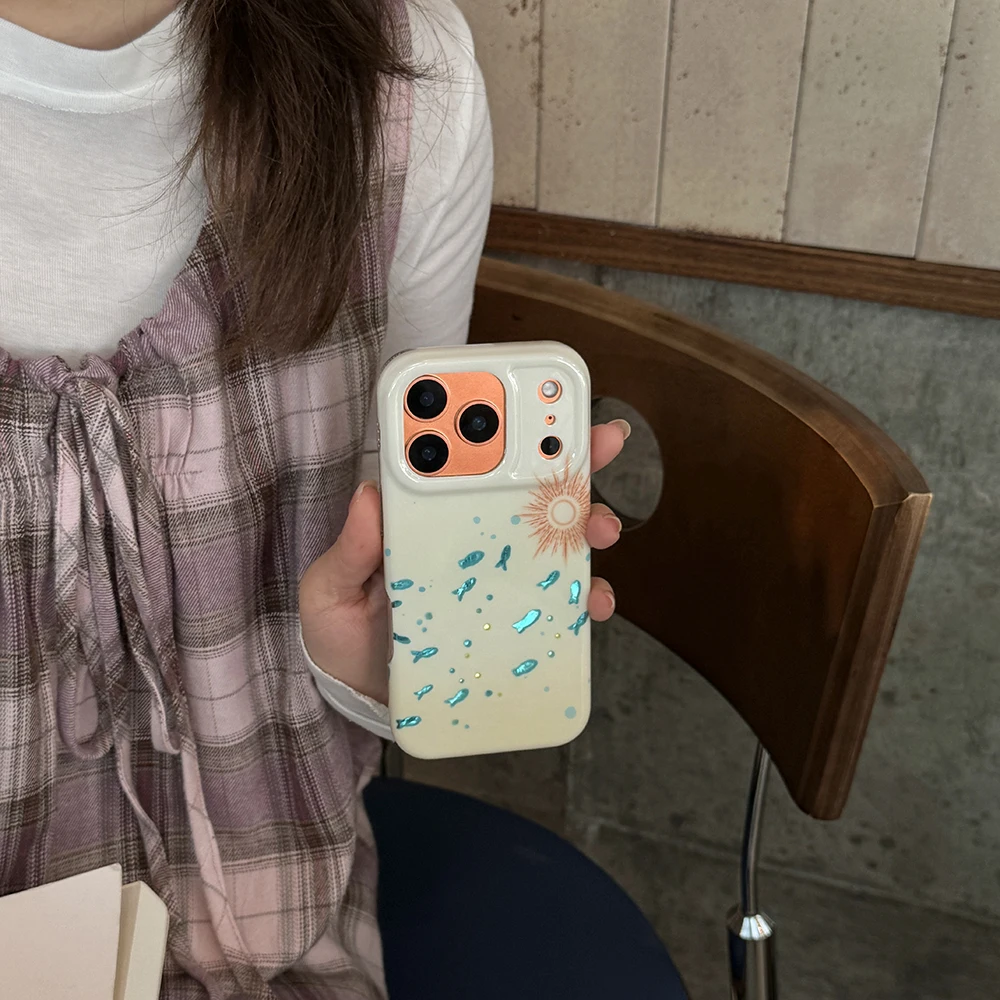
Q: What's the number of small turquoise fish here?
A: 15